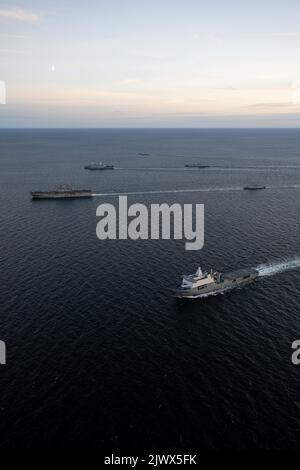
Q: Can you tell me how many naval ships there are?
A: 6